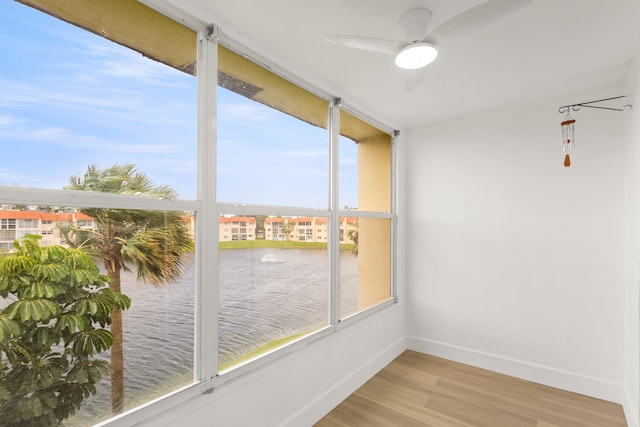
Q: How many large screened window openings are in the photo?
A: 3